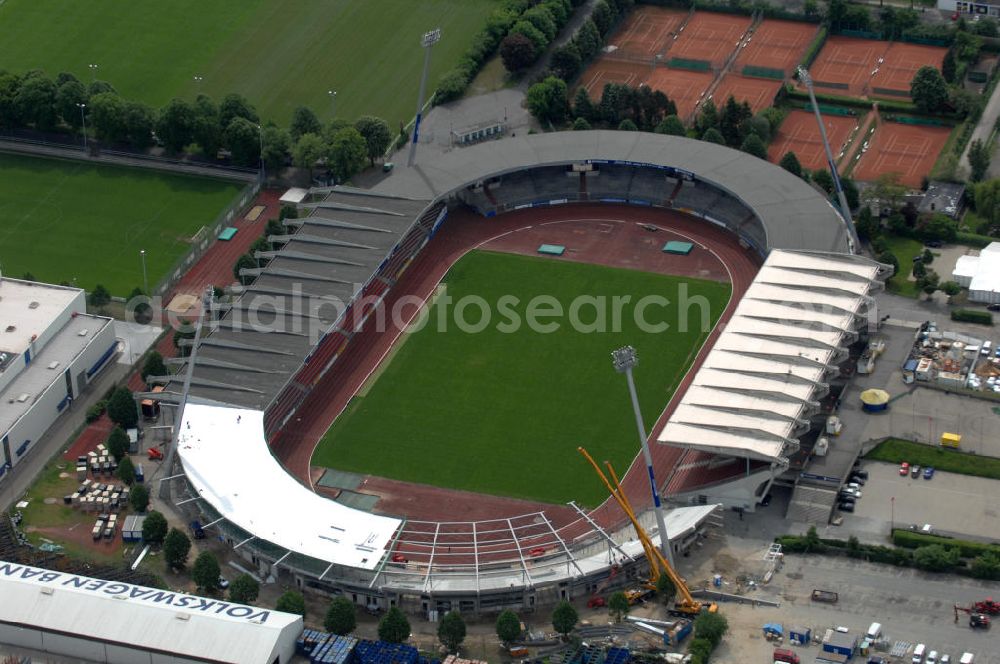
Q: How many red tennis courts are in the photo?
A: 10